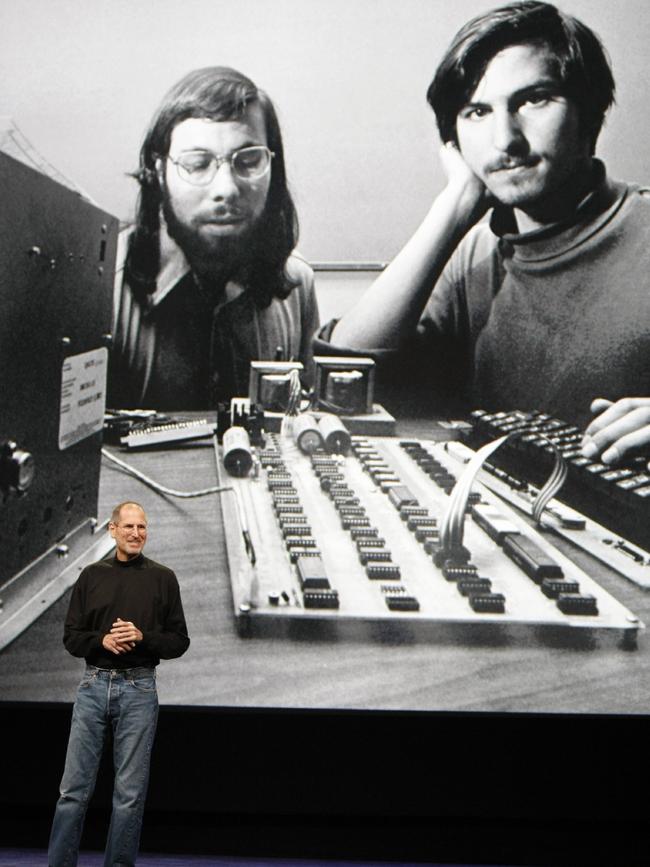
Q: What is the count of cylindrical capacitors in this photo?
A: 3